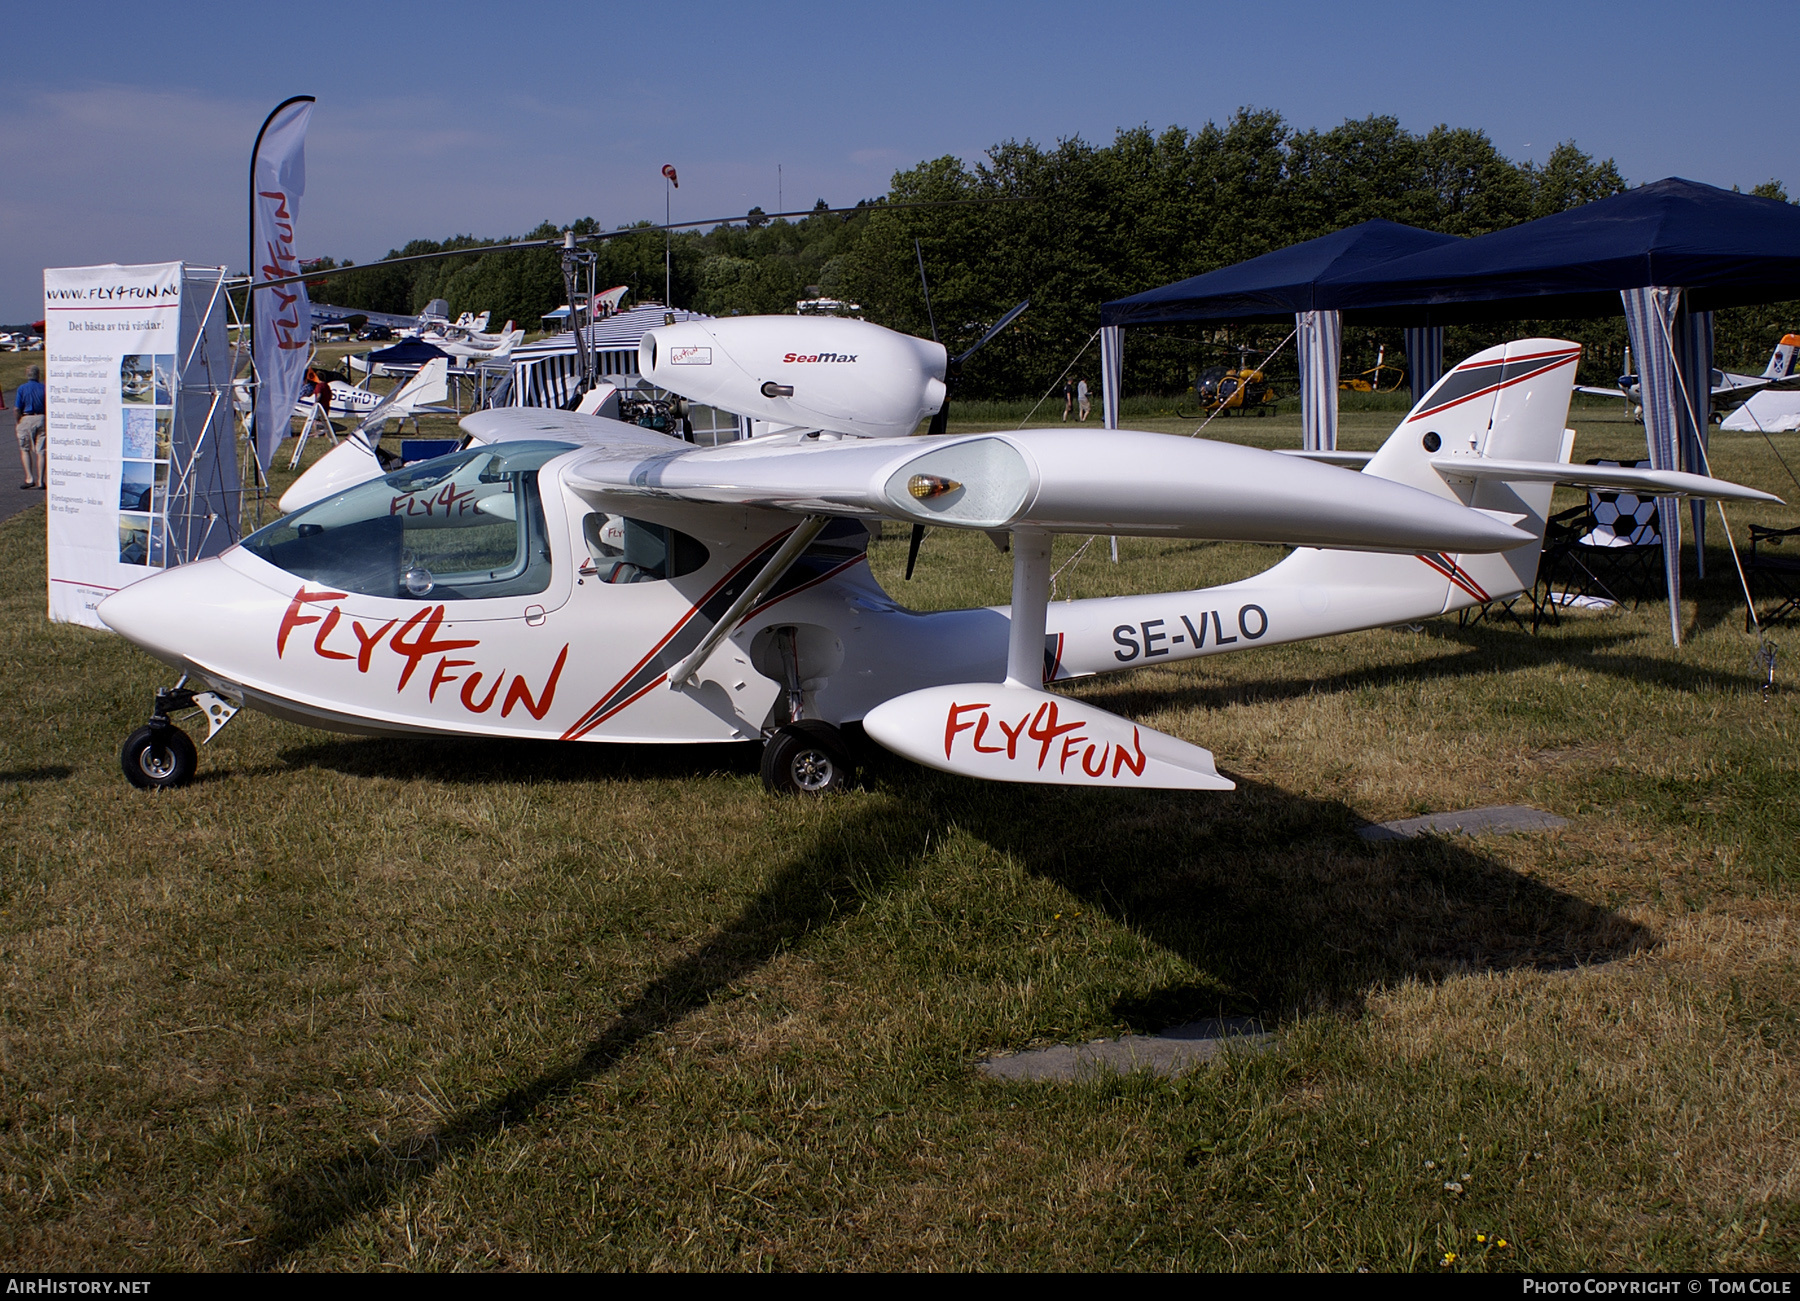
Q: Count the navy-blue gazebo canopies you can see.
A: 3